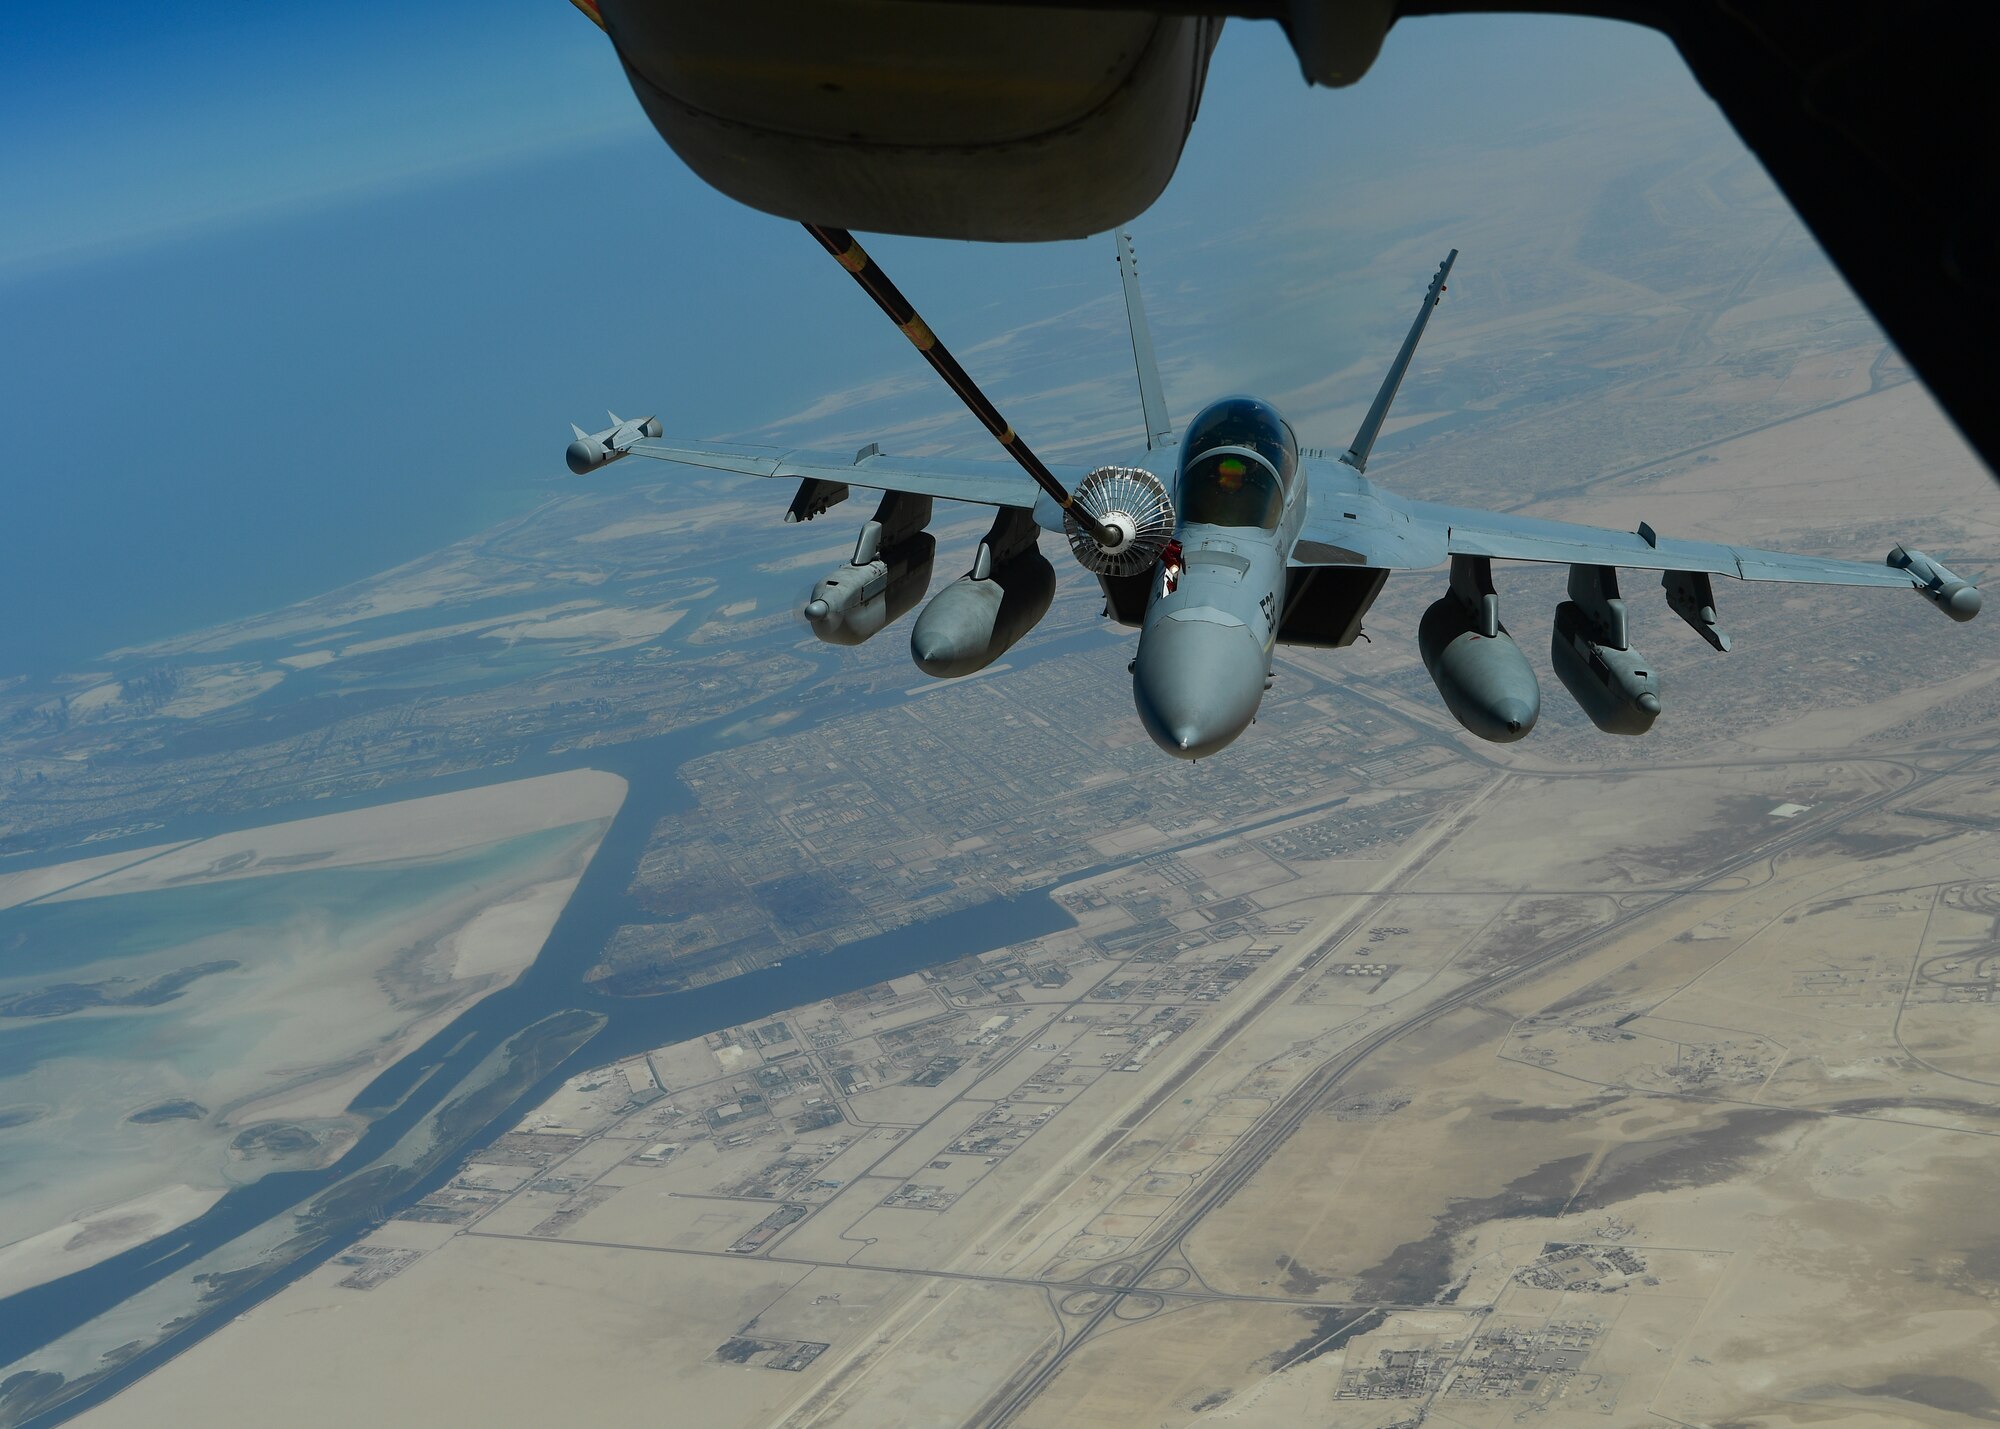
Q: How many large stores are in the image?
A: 4